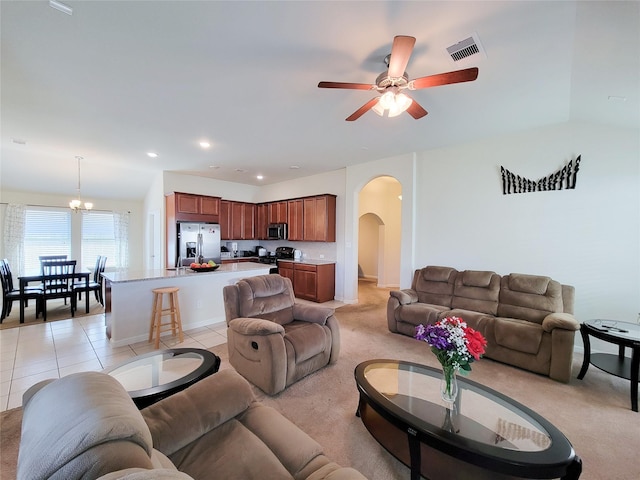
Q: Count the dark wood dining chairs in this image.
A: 6